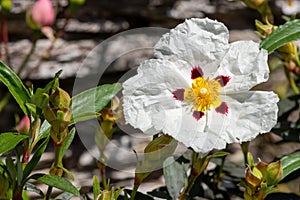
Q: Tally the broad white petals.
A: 5